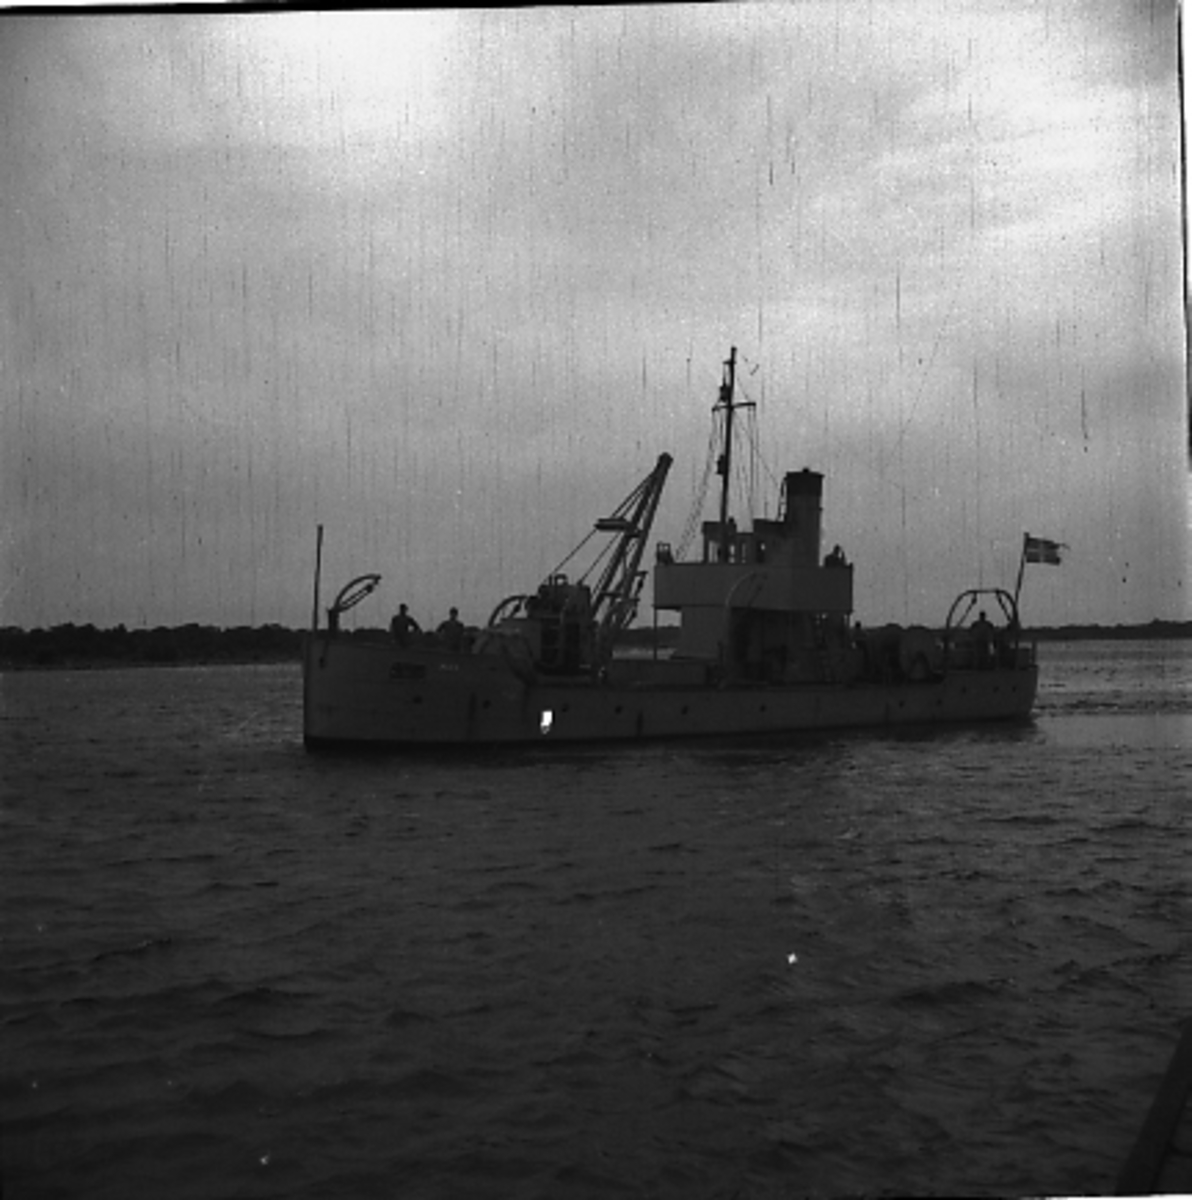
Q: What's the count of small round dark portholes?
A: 11